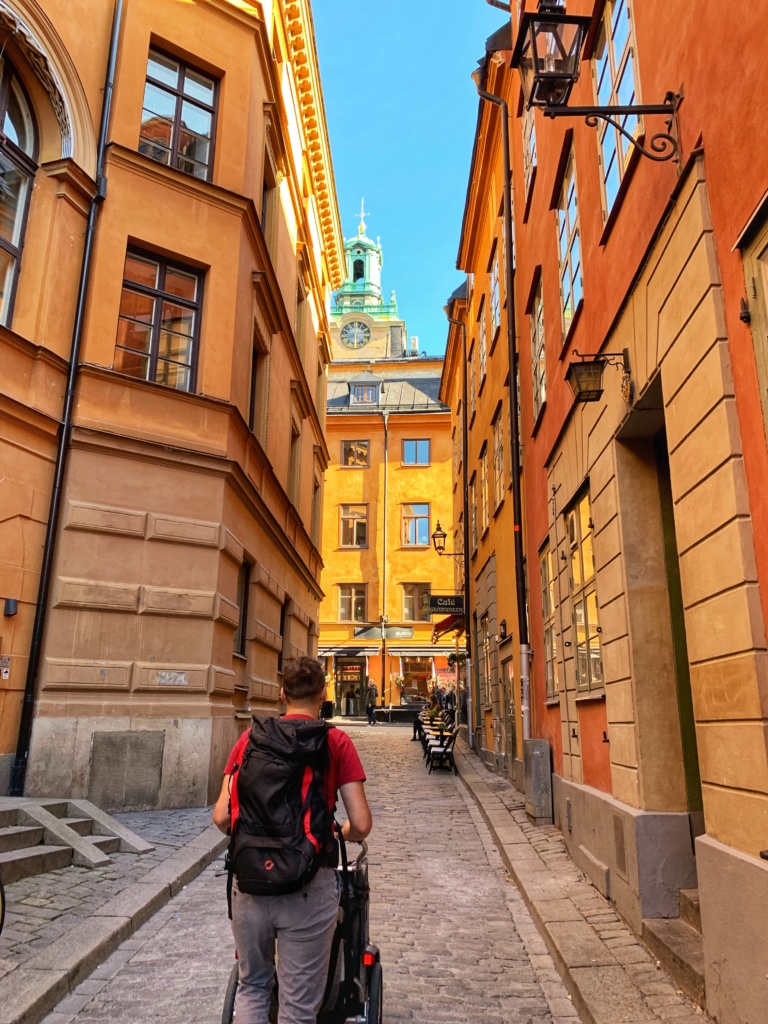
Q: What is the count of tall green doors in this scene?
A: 1